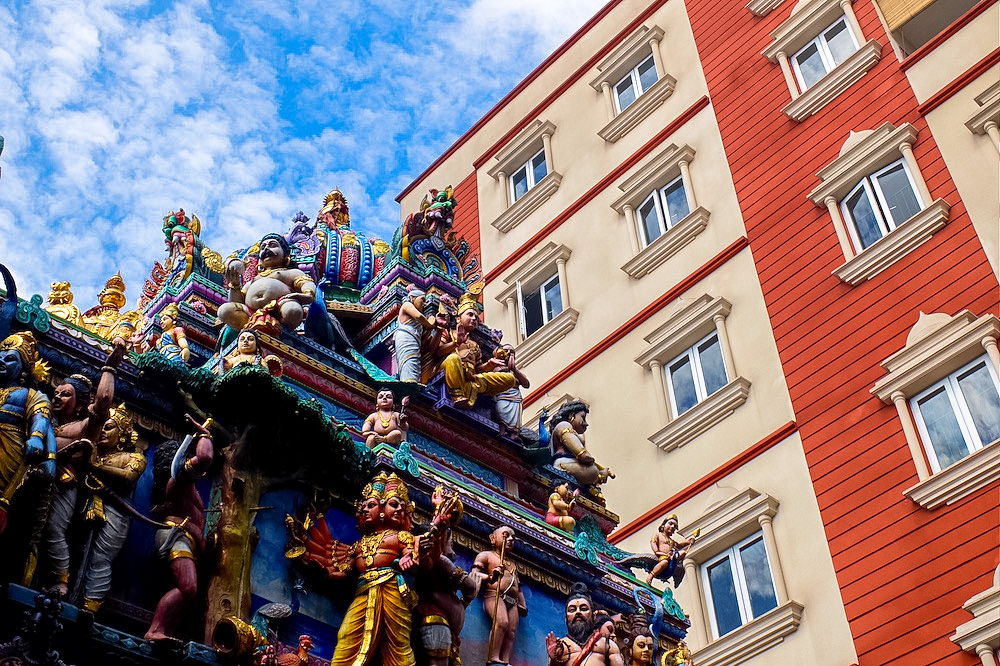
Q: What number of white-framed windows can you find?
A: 9